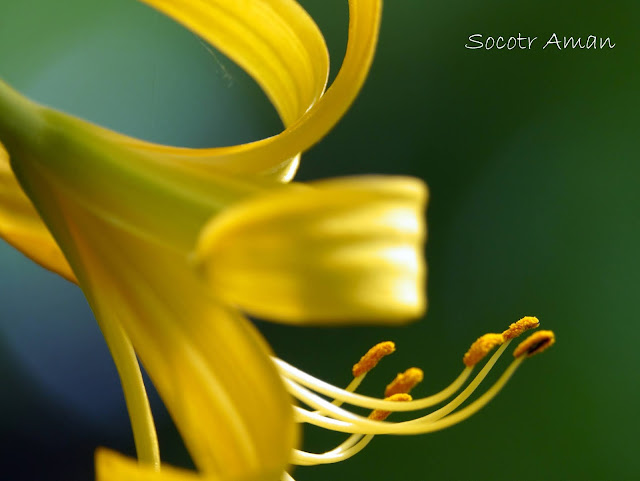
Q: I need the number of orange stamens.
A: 6